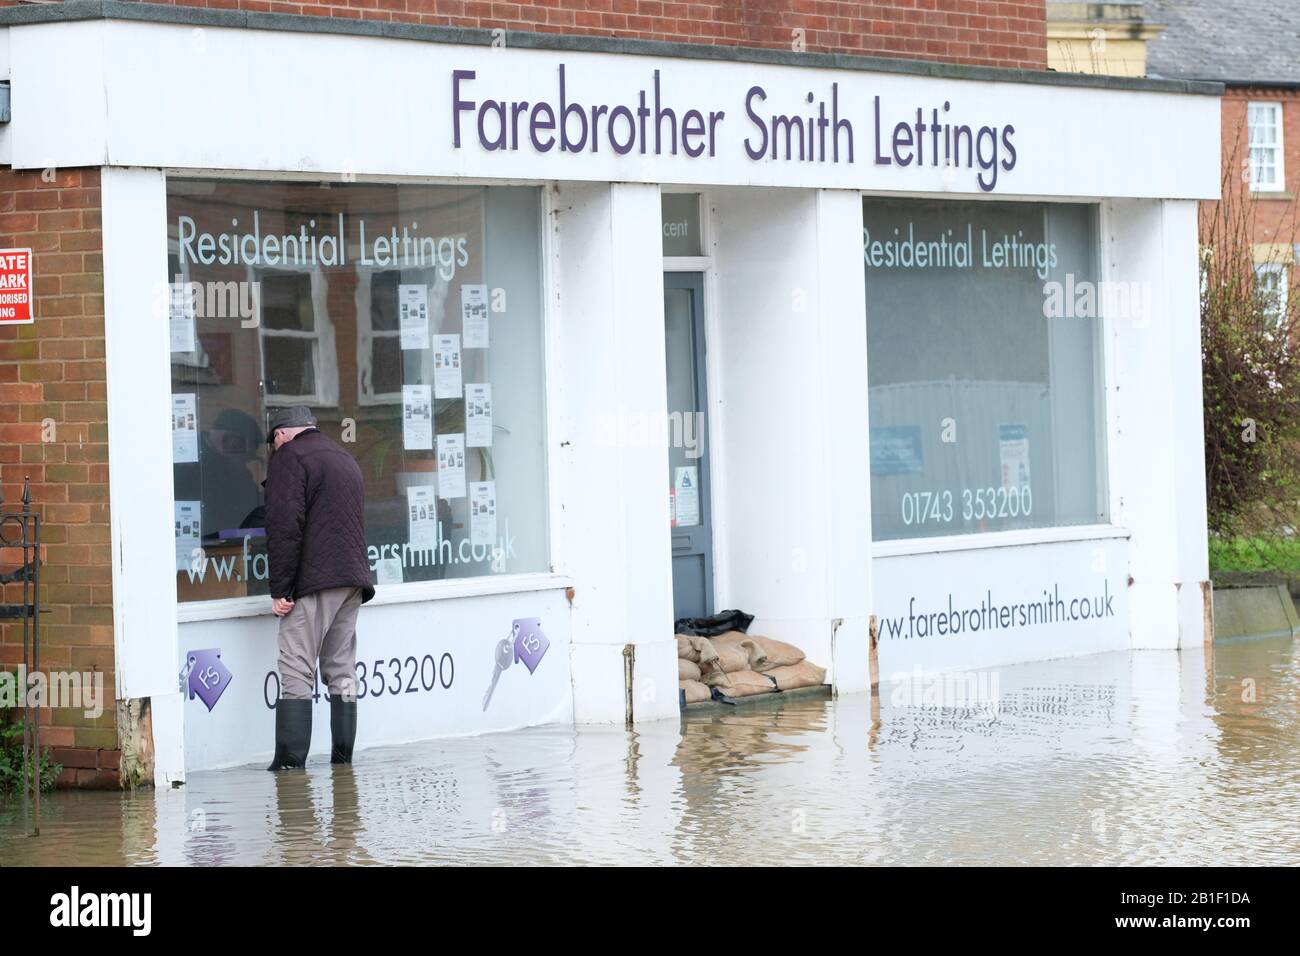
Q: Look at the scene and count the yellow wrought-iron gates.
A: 0